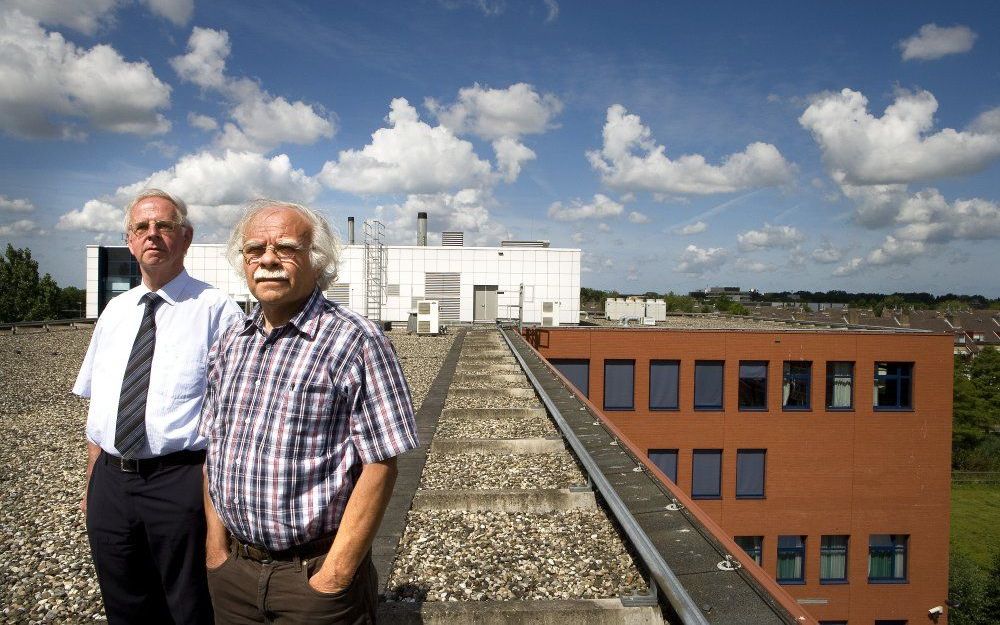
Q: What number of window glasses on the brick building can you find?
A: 15